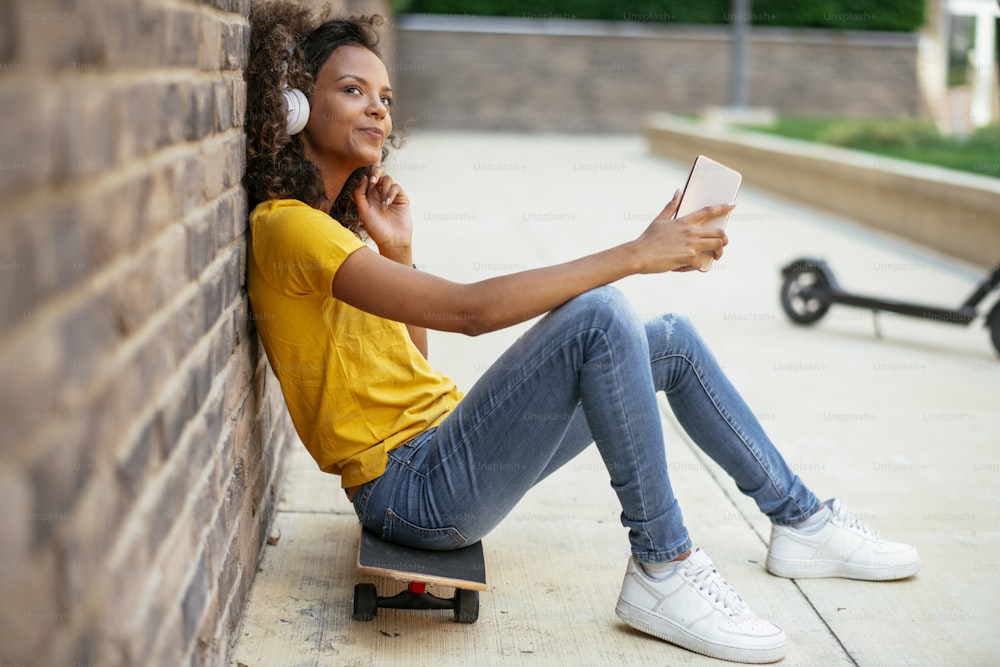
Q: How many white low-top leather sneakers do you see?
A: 2